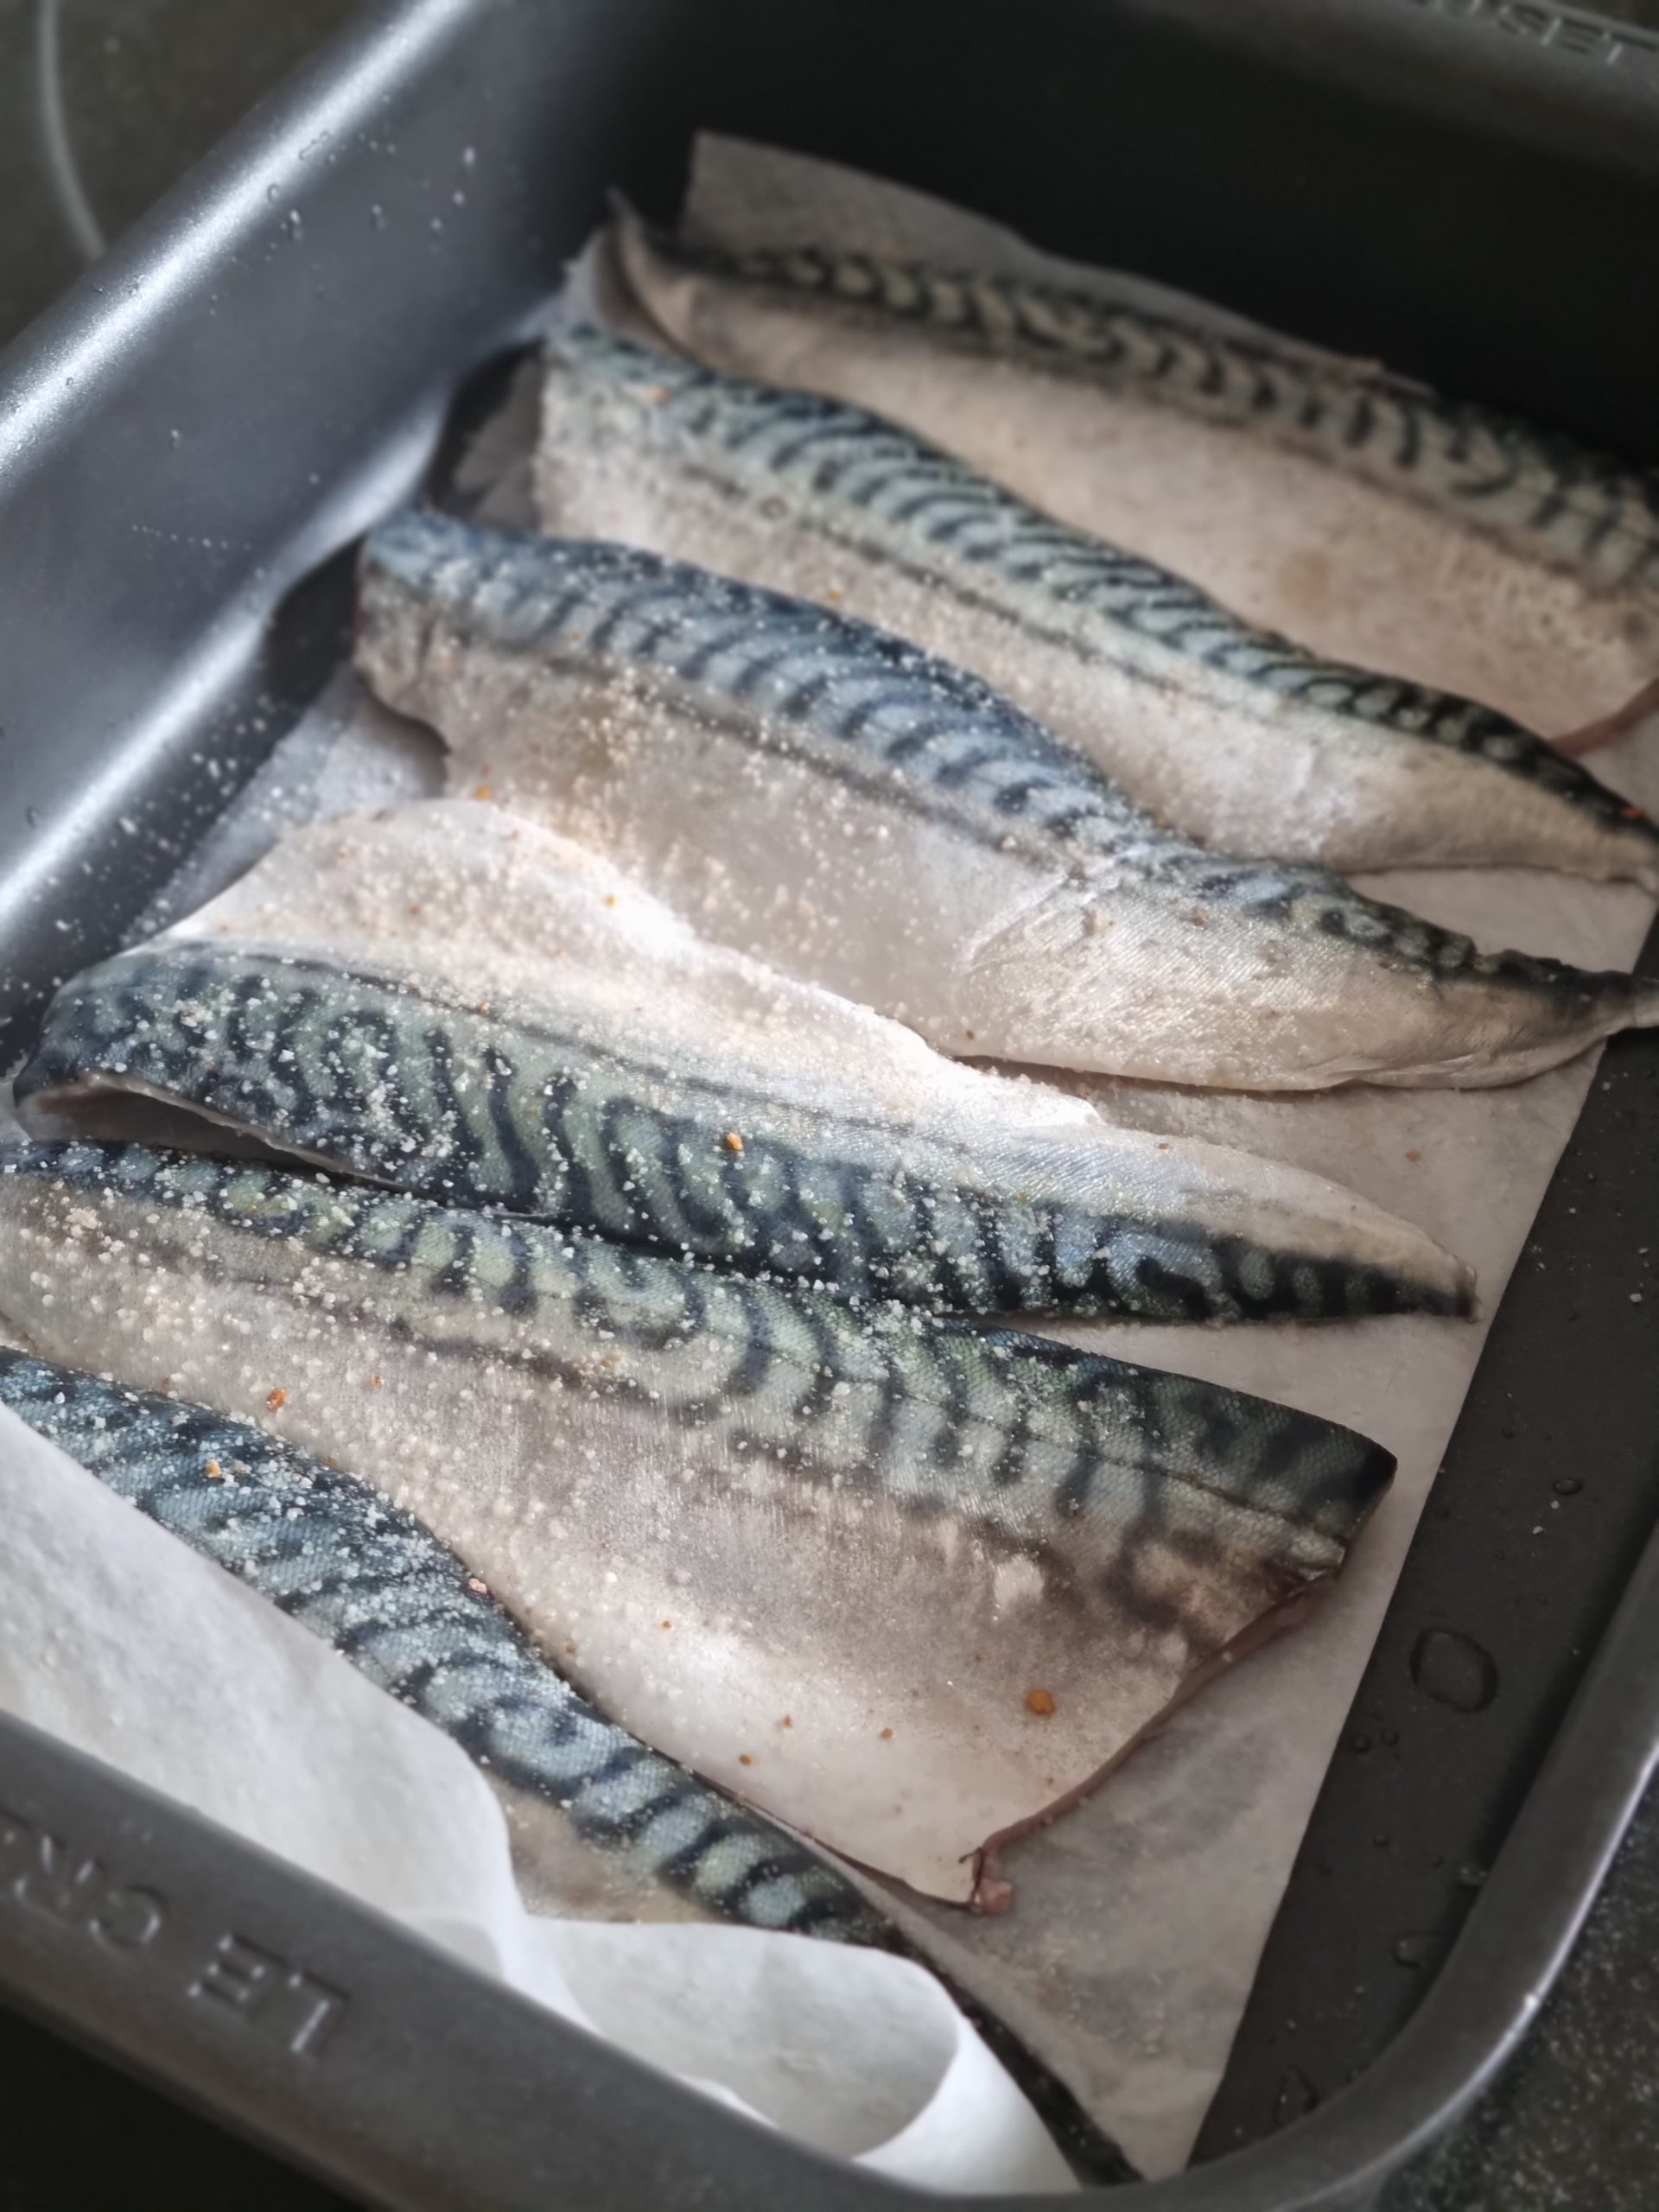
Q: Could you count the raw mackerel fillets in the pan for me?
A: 6